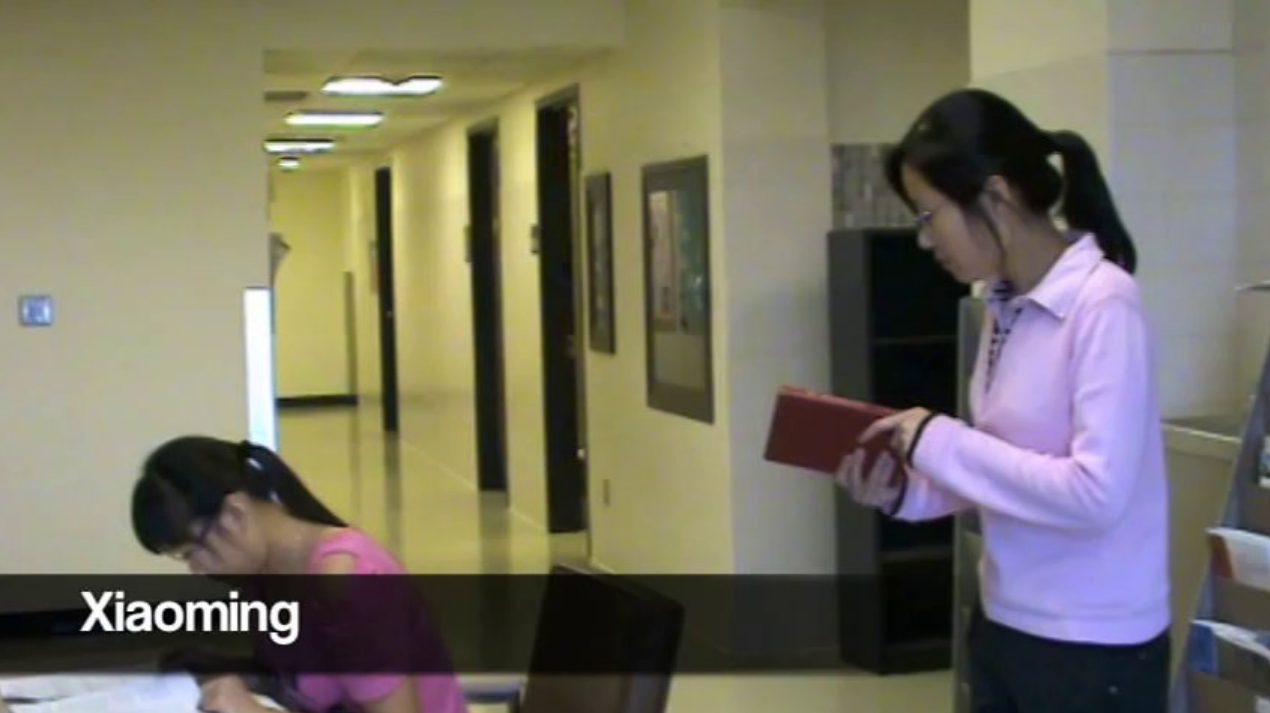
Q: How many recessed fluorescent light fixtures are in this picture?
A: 4